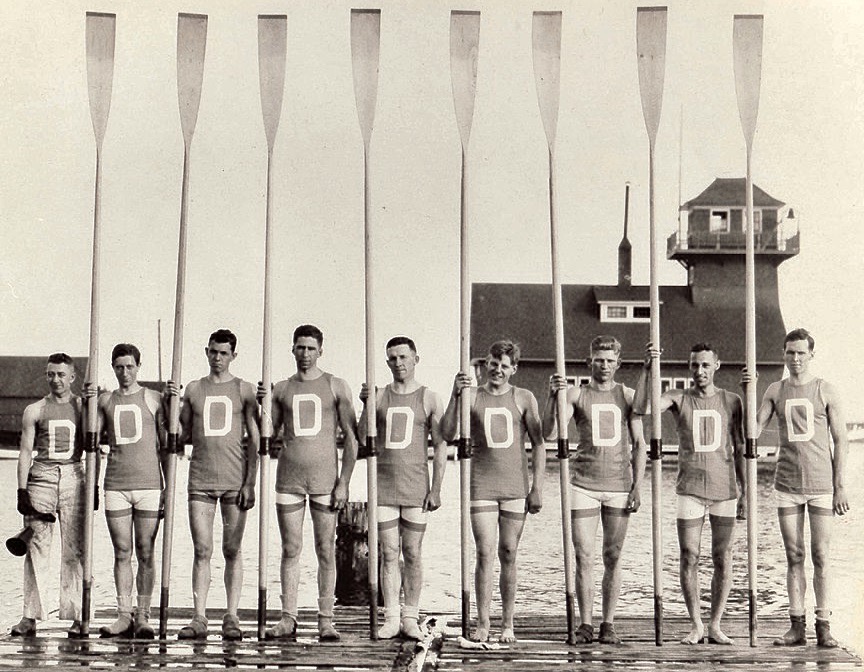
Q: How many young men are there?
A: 9